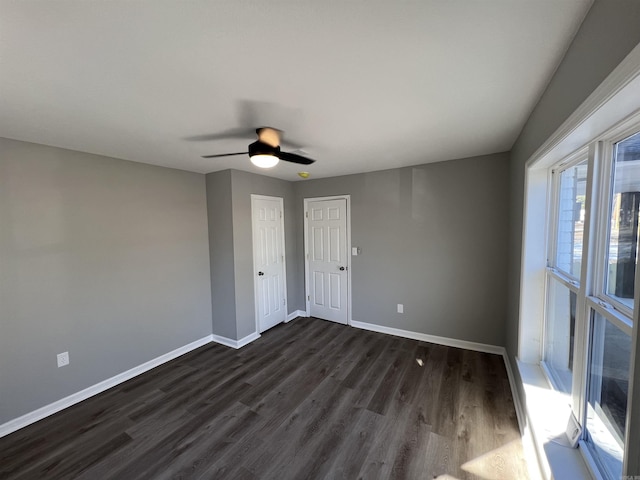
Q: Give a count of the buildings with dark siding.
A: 0